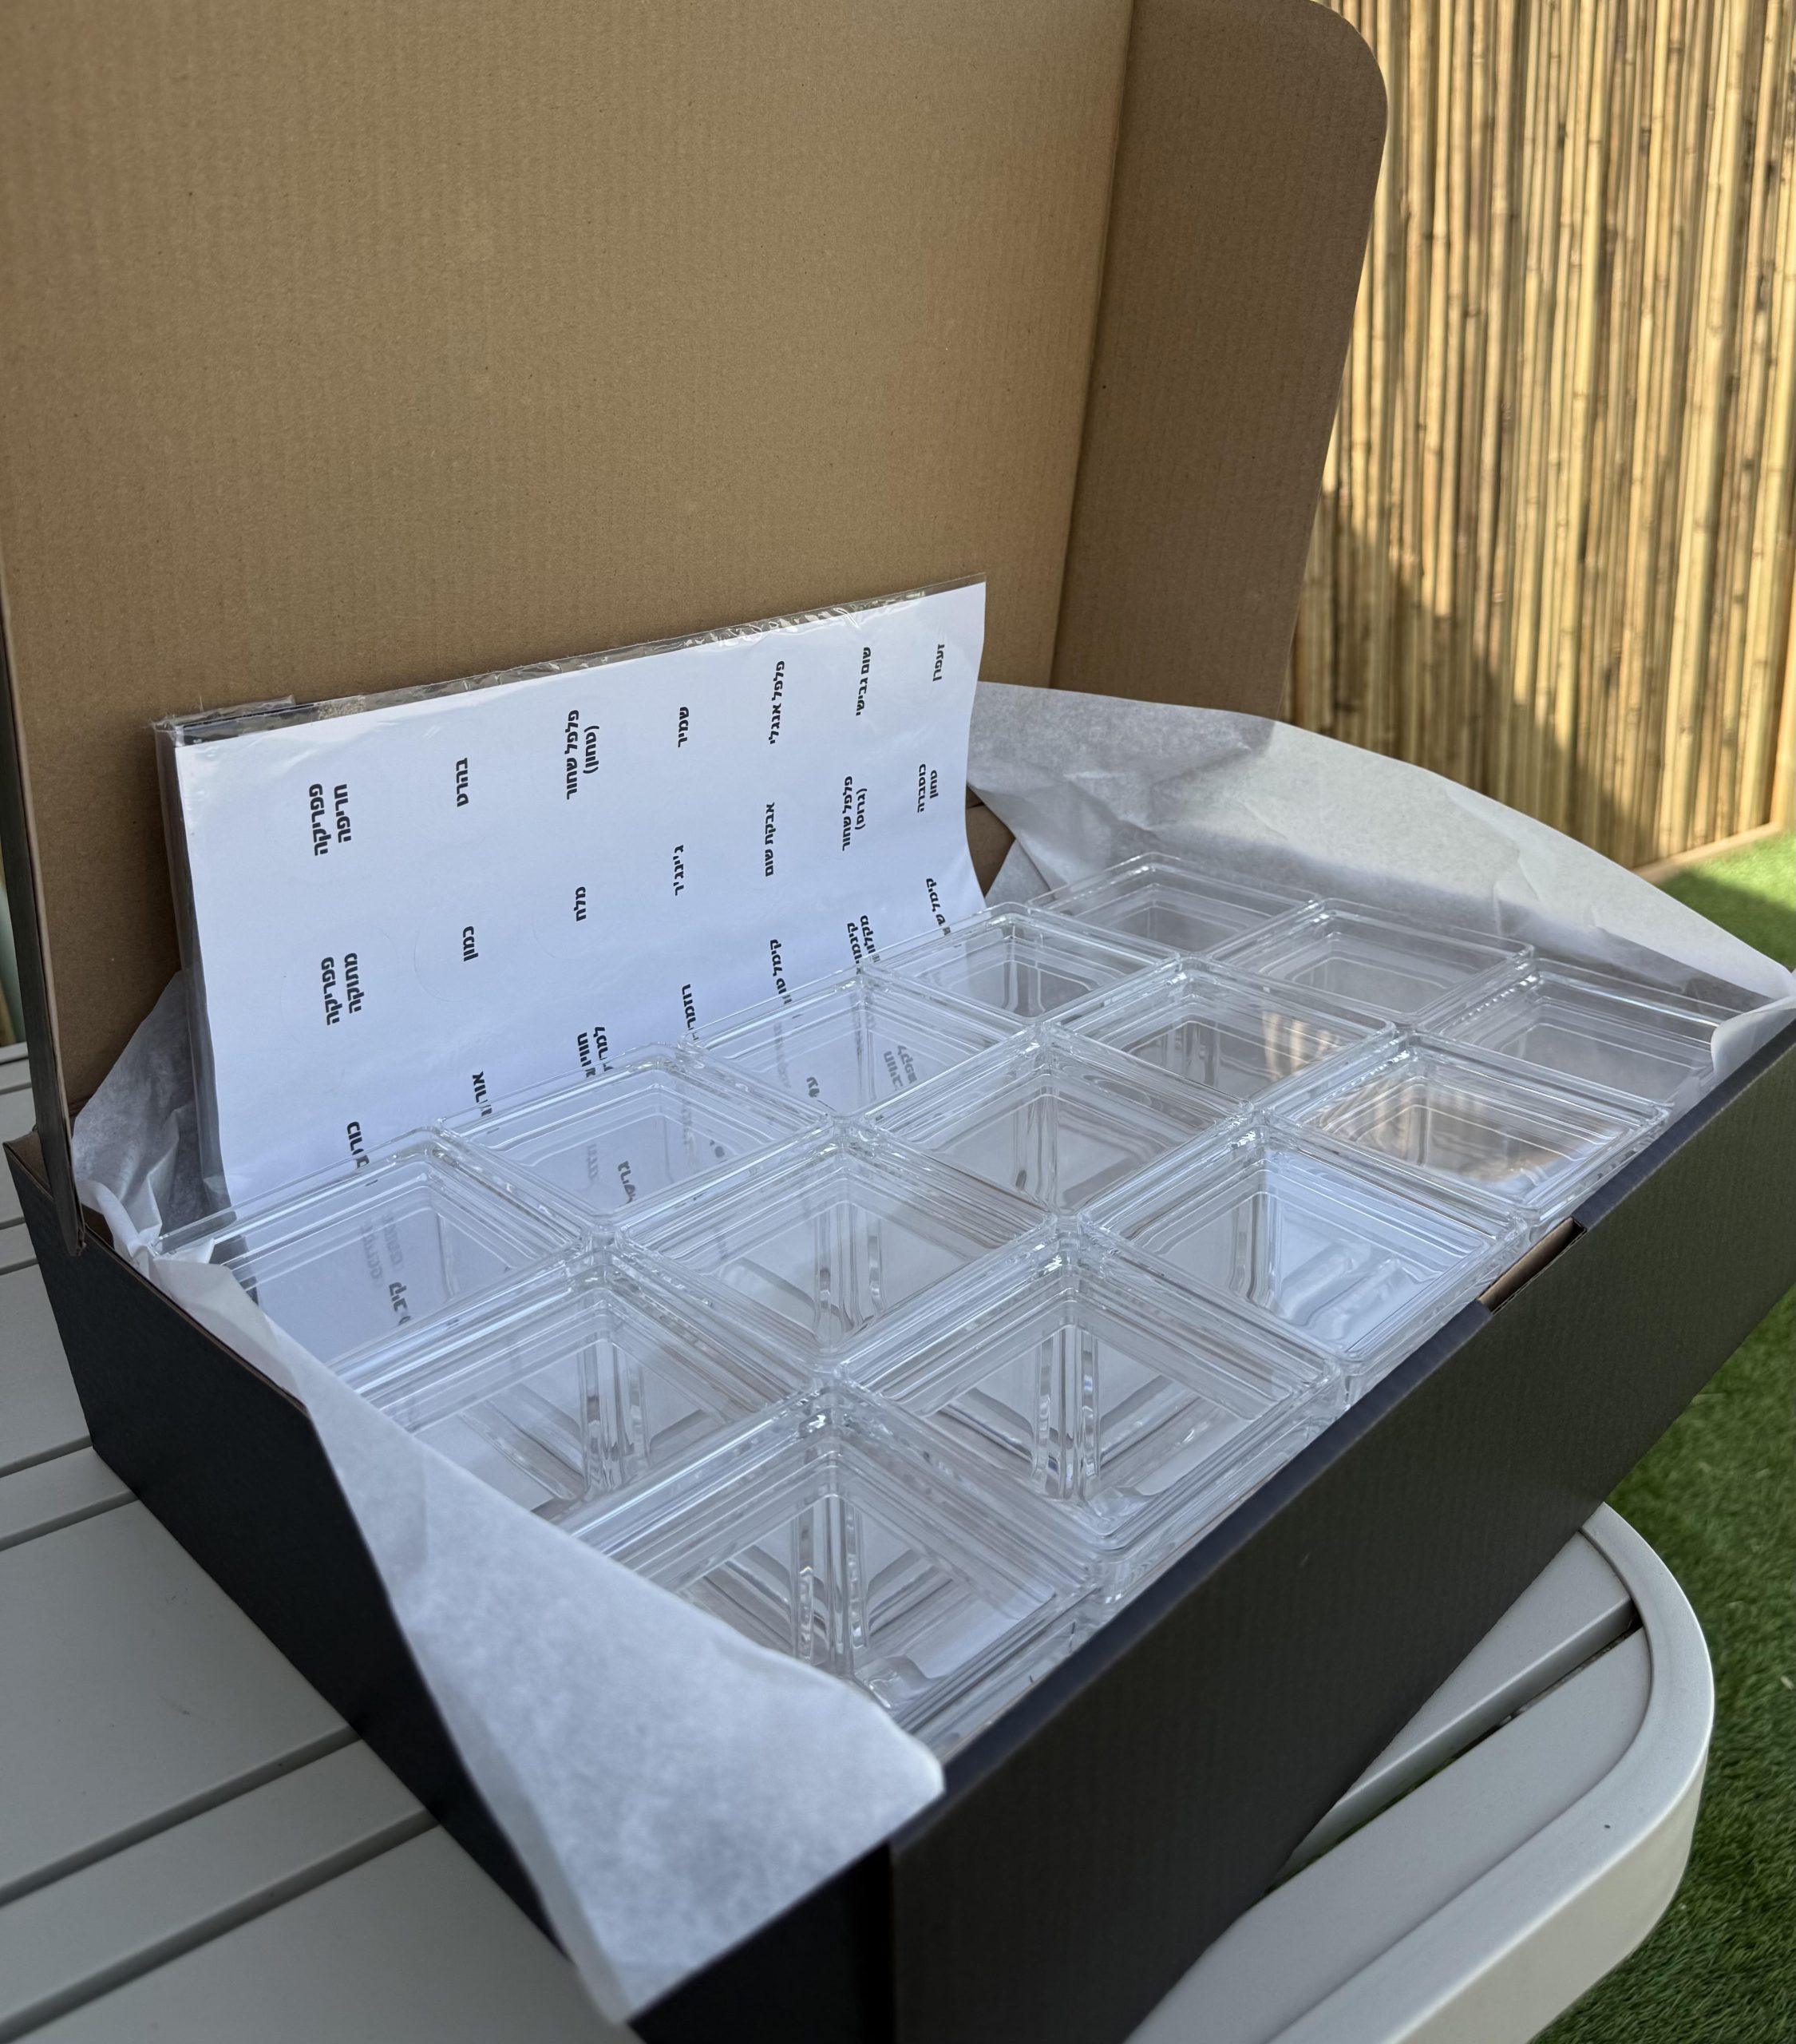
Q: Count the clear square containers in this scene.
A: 15